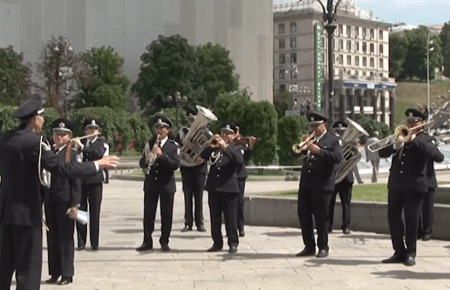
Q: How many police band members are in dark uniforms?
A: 11